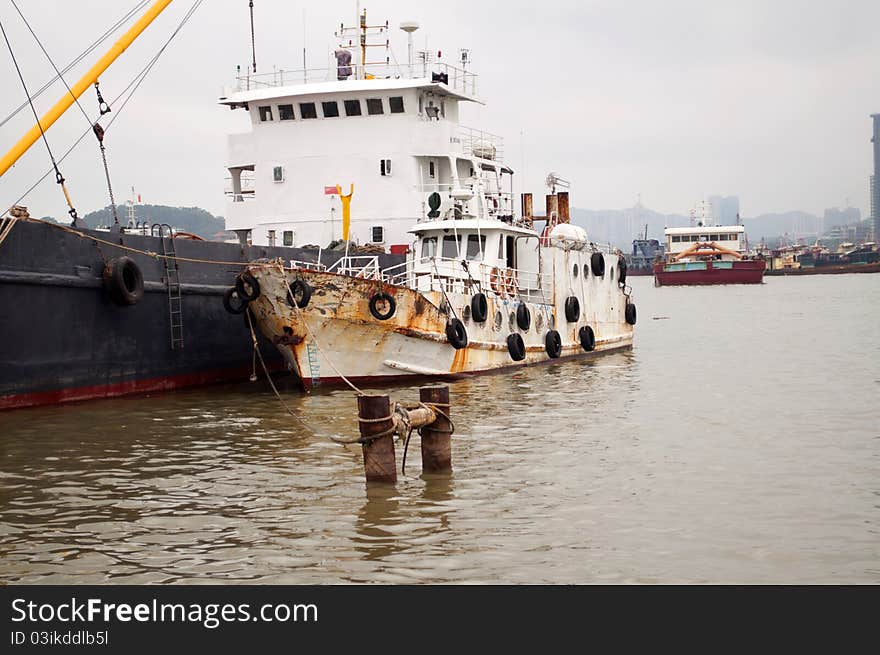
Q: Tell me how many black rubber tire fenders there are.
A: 15